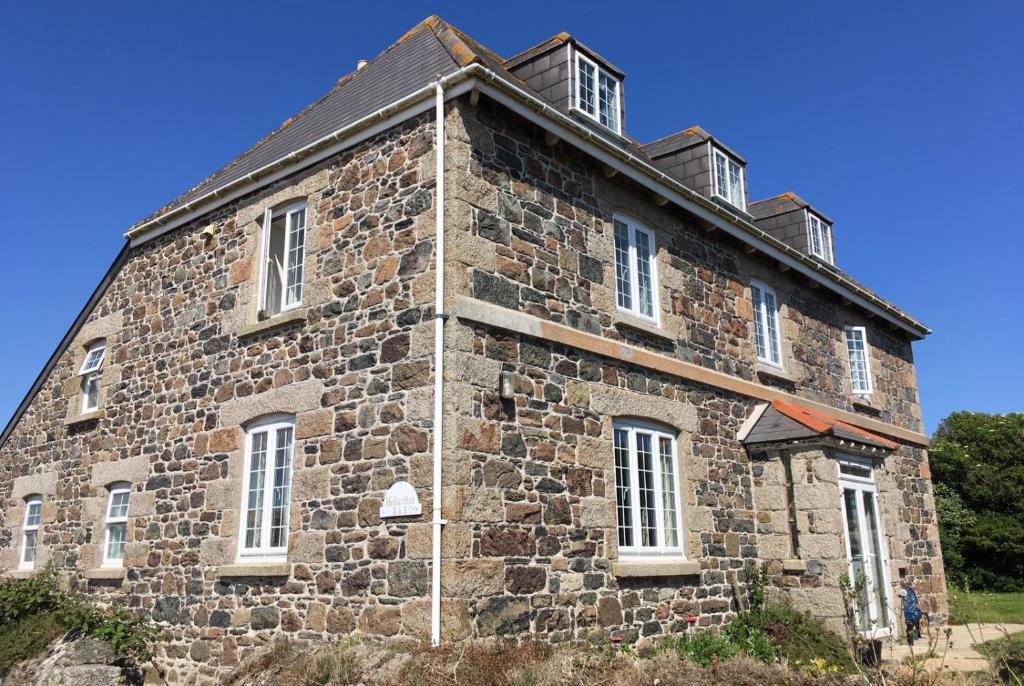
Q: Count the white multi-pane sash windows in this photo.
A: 12